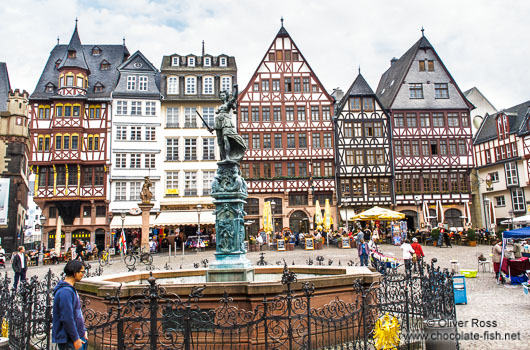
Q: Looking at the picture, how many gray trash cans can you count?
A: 1